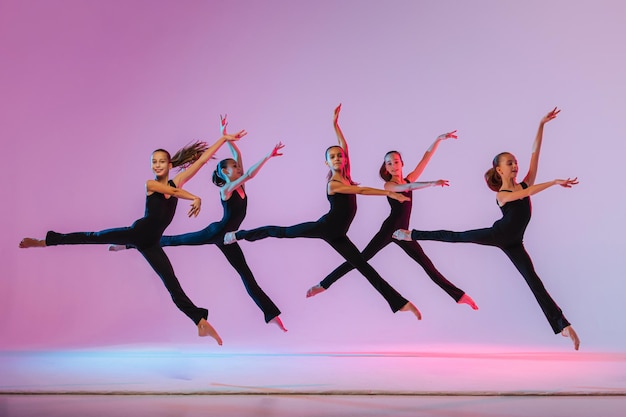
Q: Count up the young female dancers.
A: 5